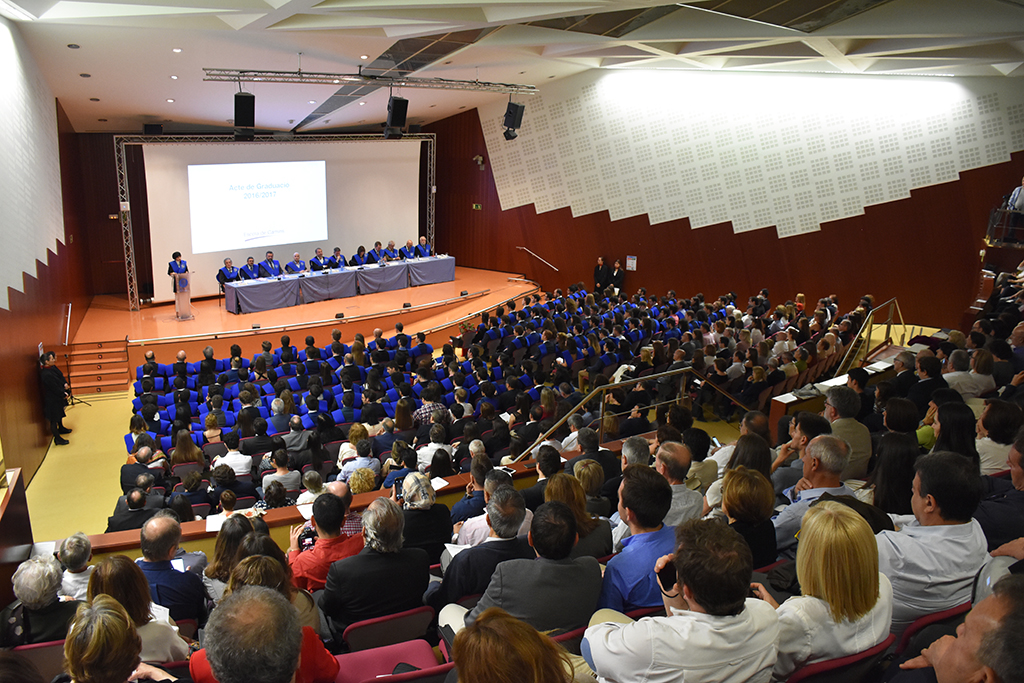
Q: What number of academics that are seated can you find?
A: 11